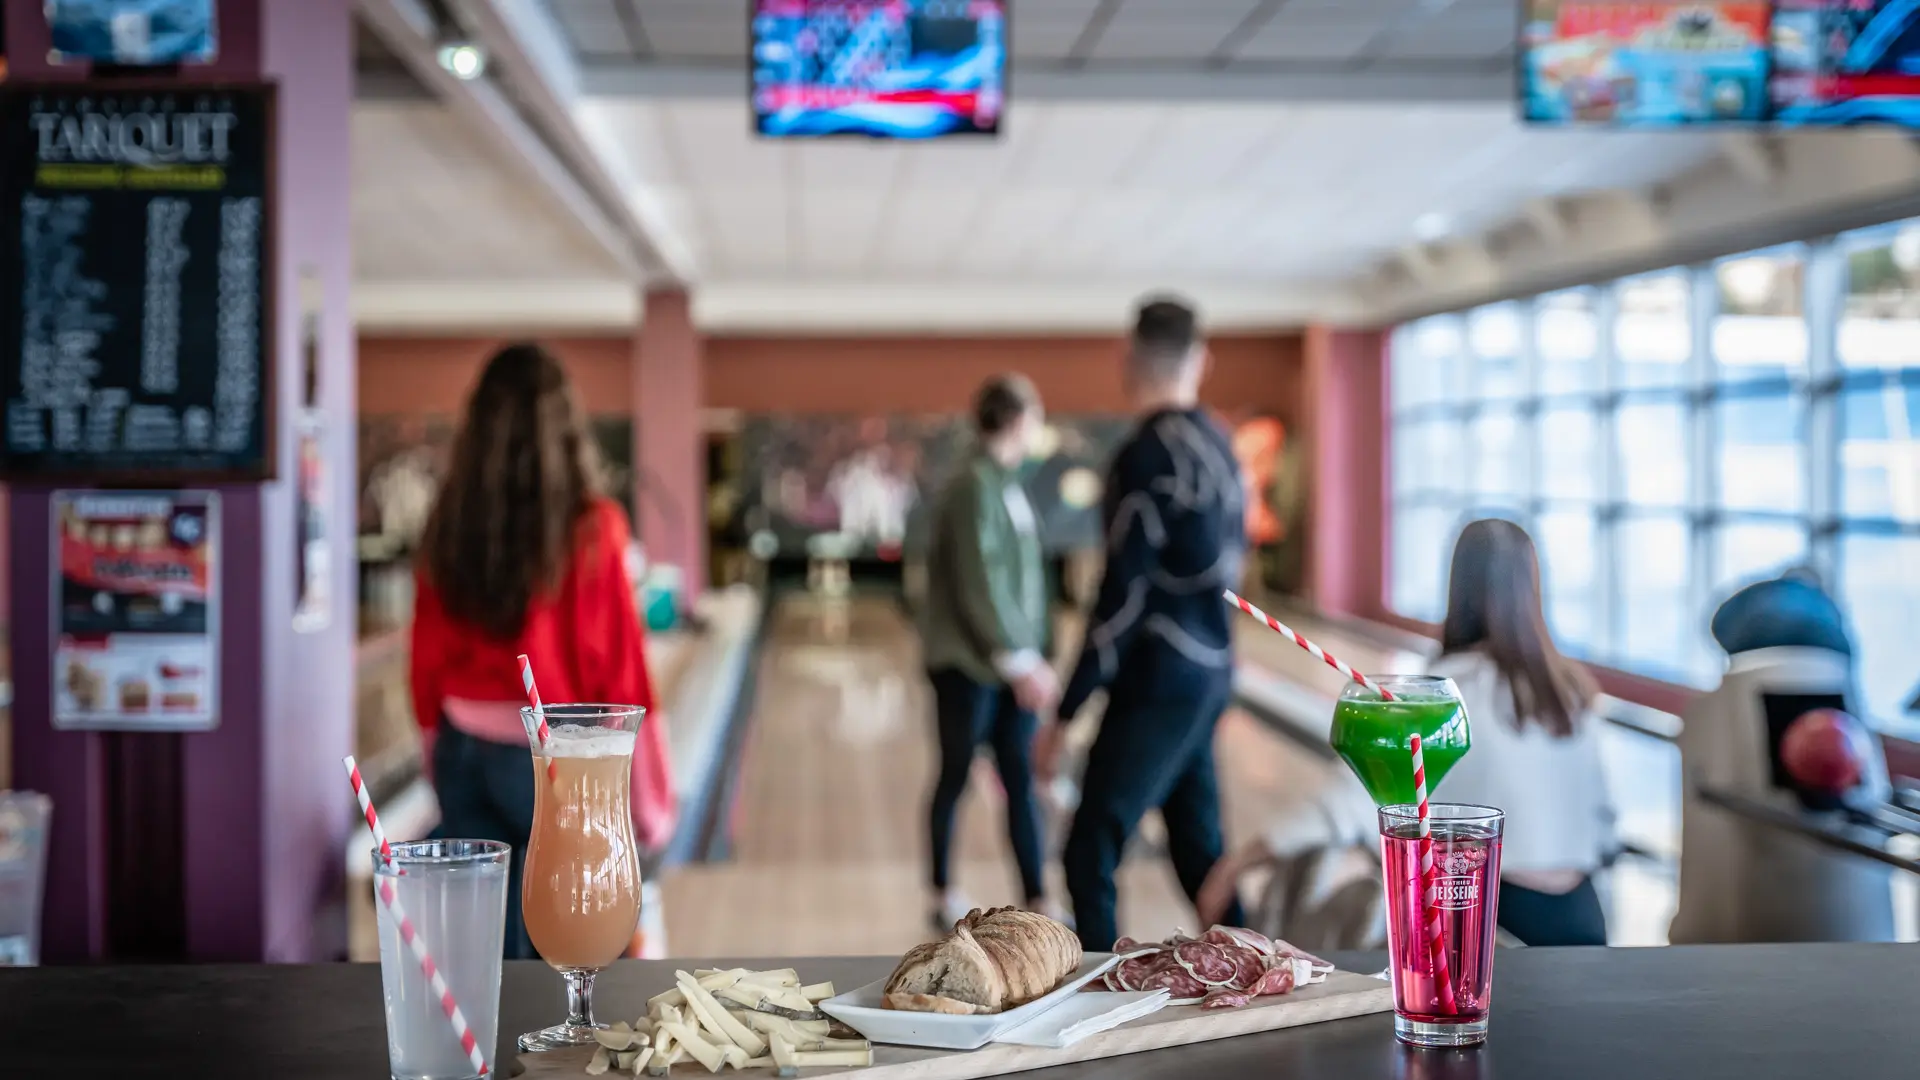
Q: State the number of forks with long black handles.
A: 0